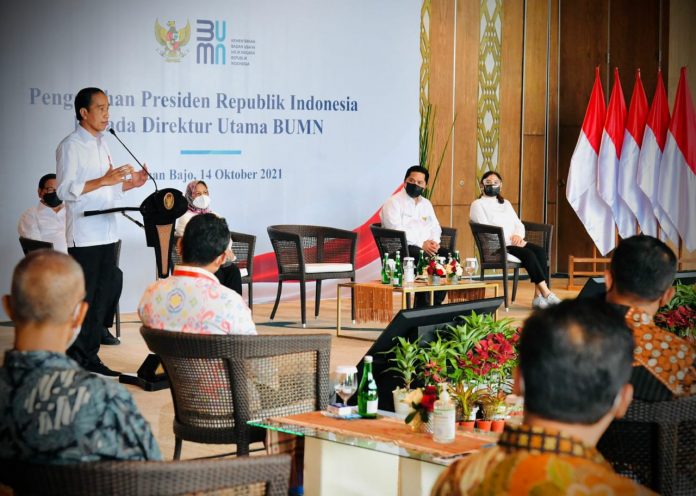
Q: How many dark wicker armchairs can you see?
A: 8